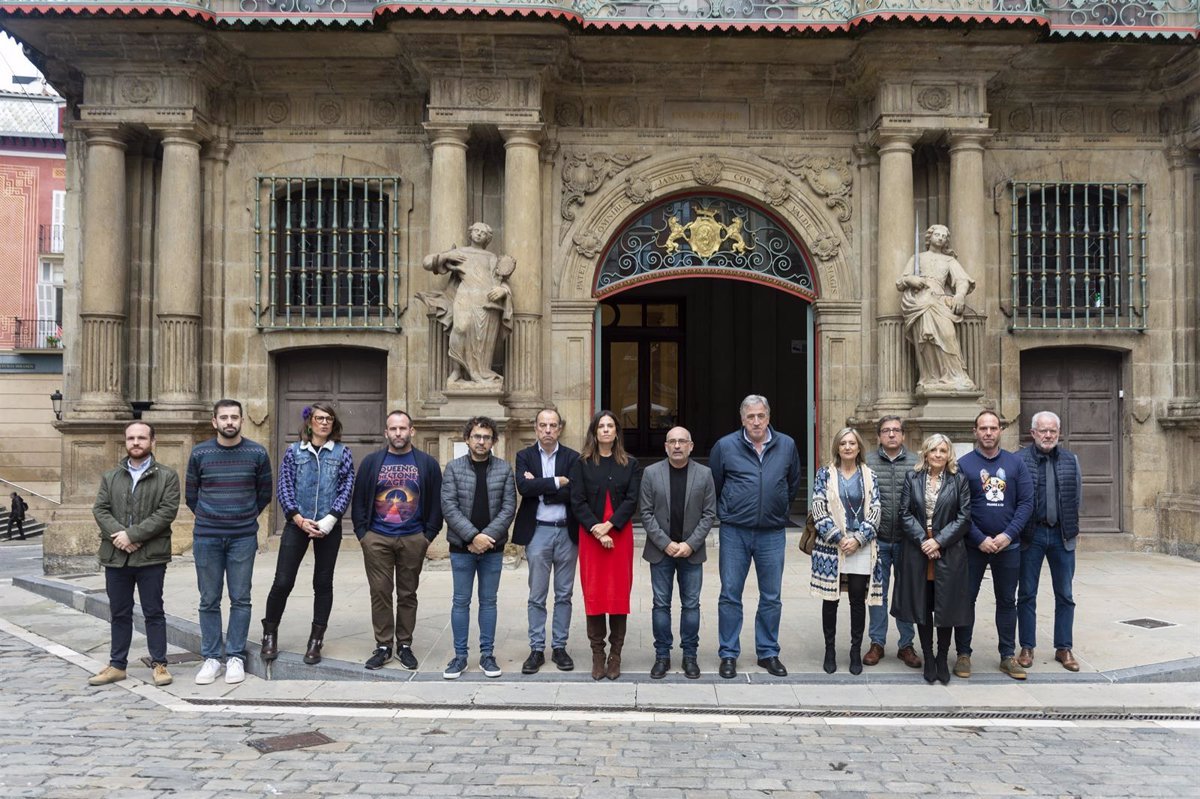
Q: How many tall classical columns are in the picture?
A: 6